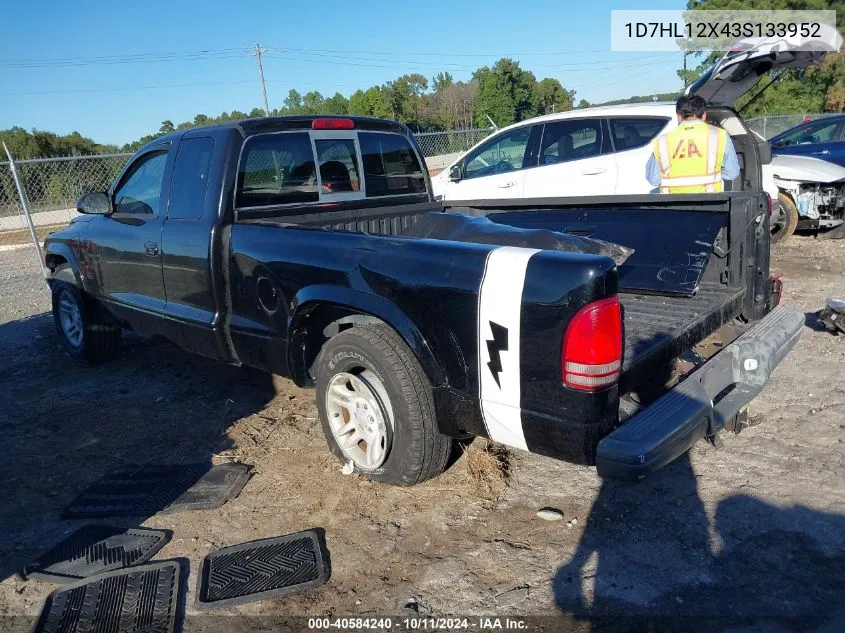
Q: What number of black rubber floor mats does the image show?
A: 4